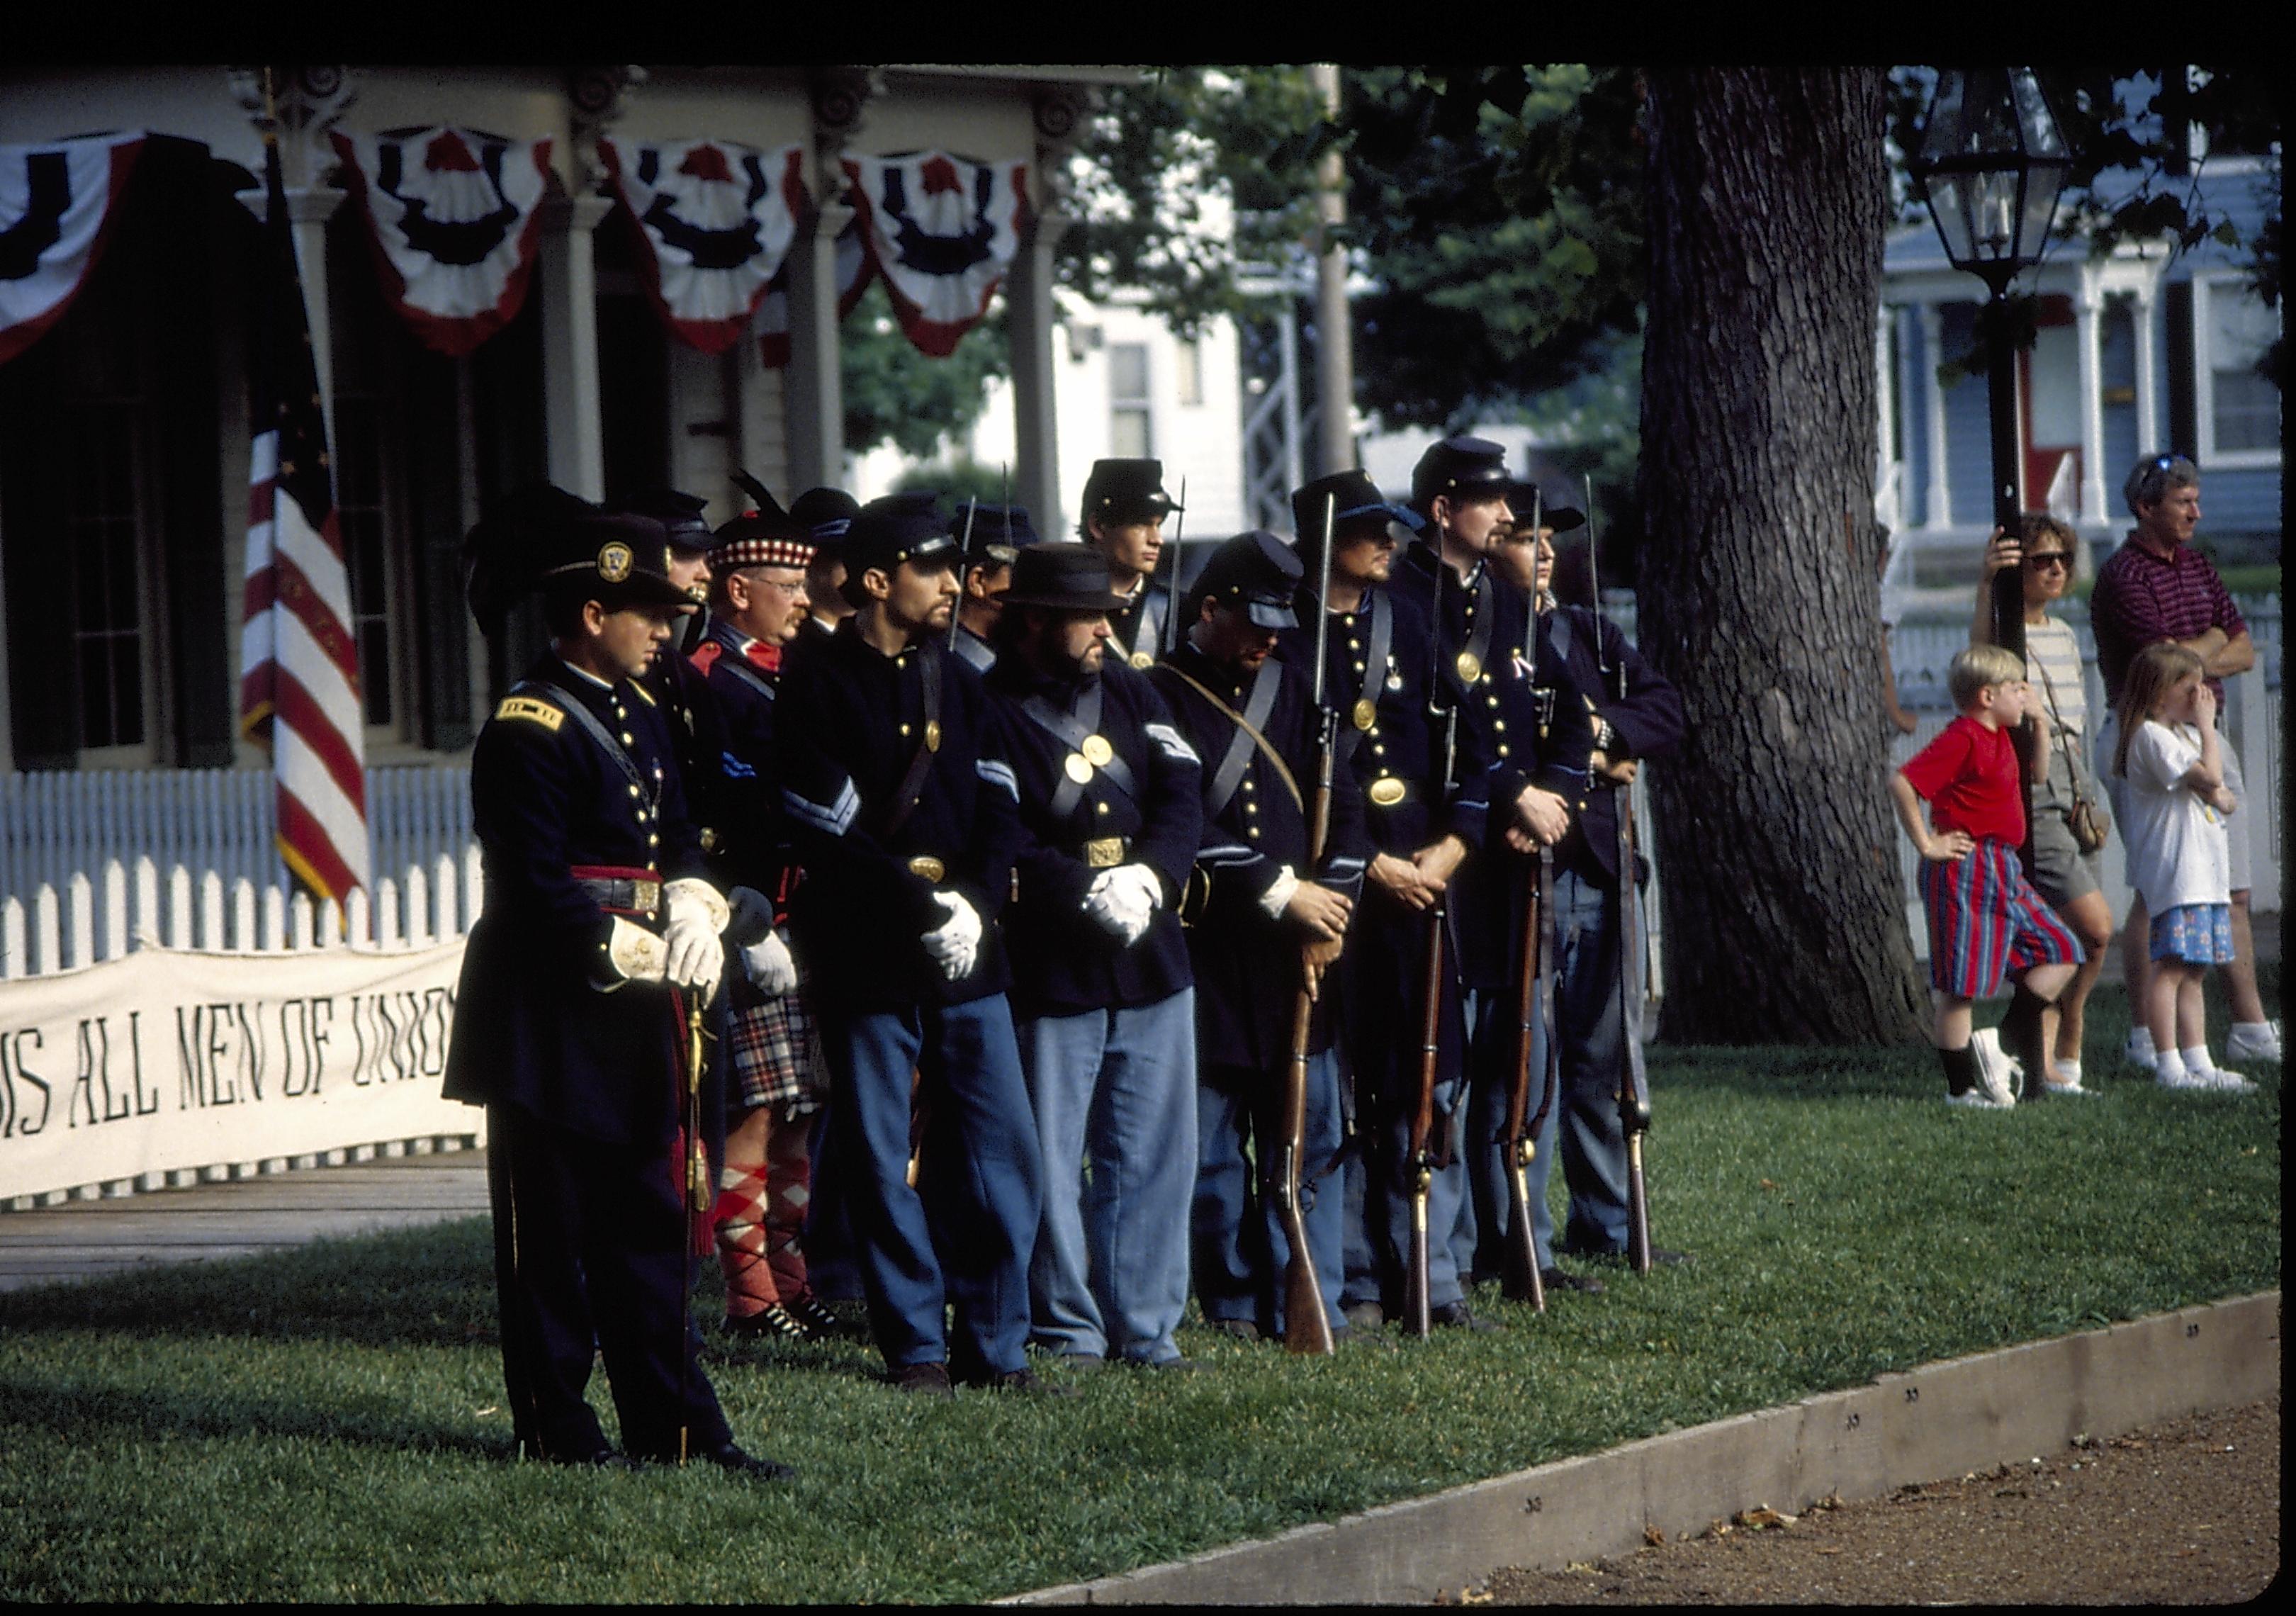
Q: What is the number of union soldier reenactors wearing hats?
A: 12